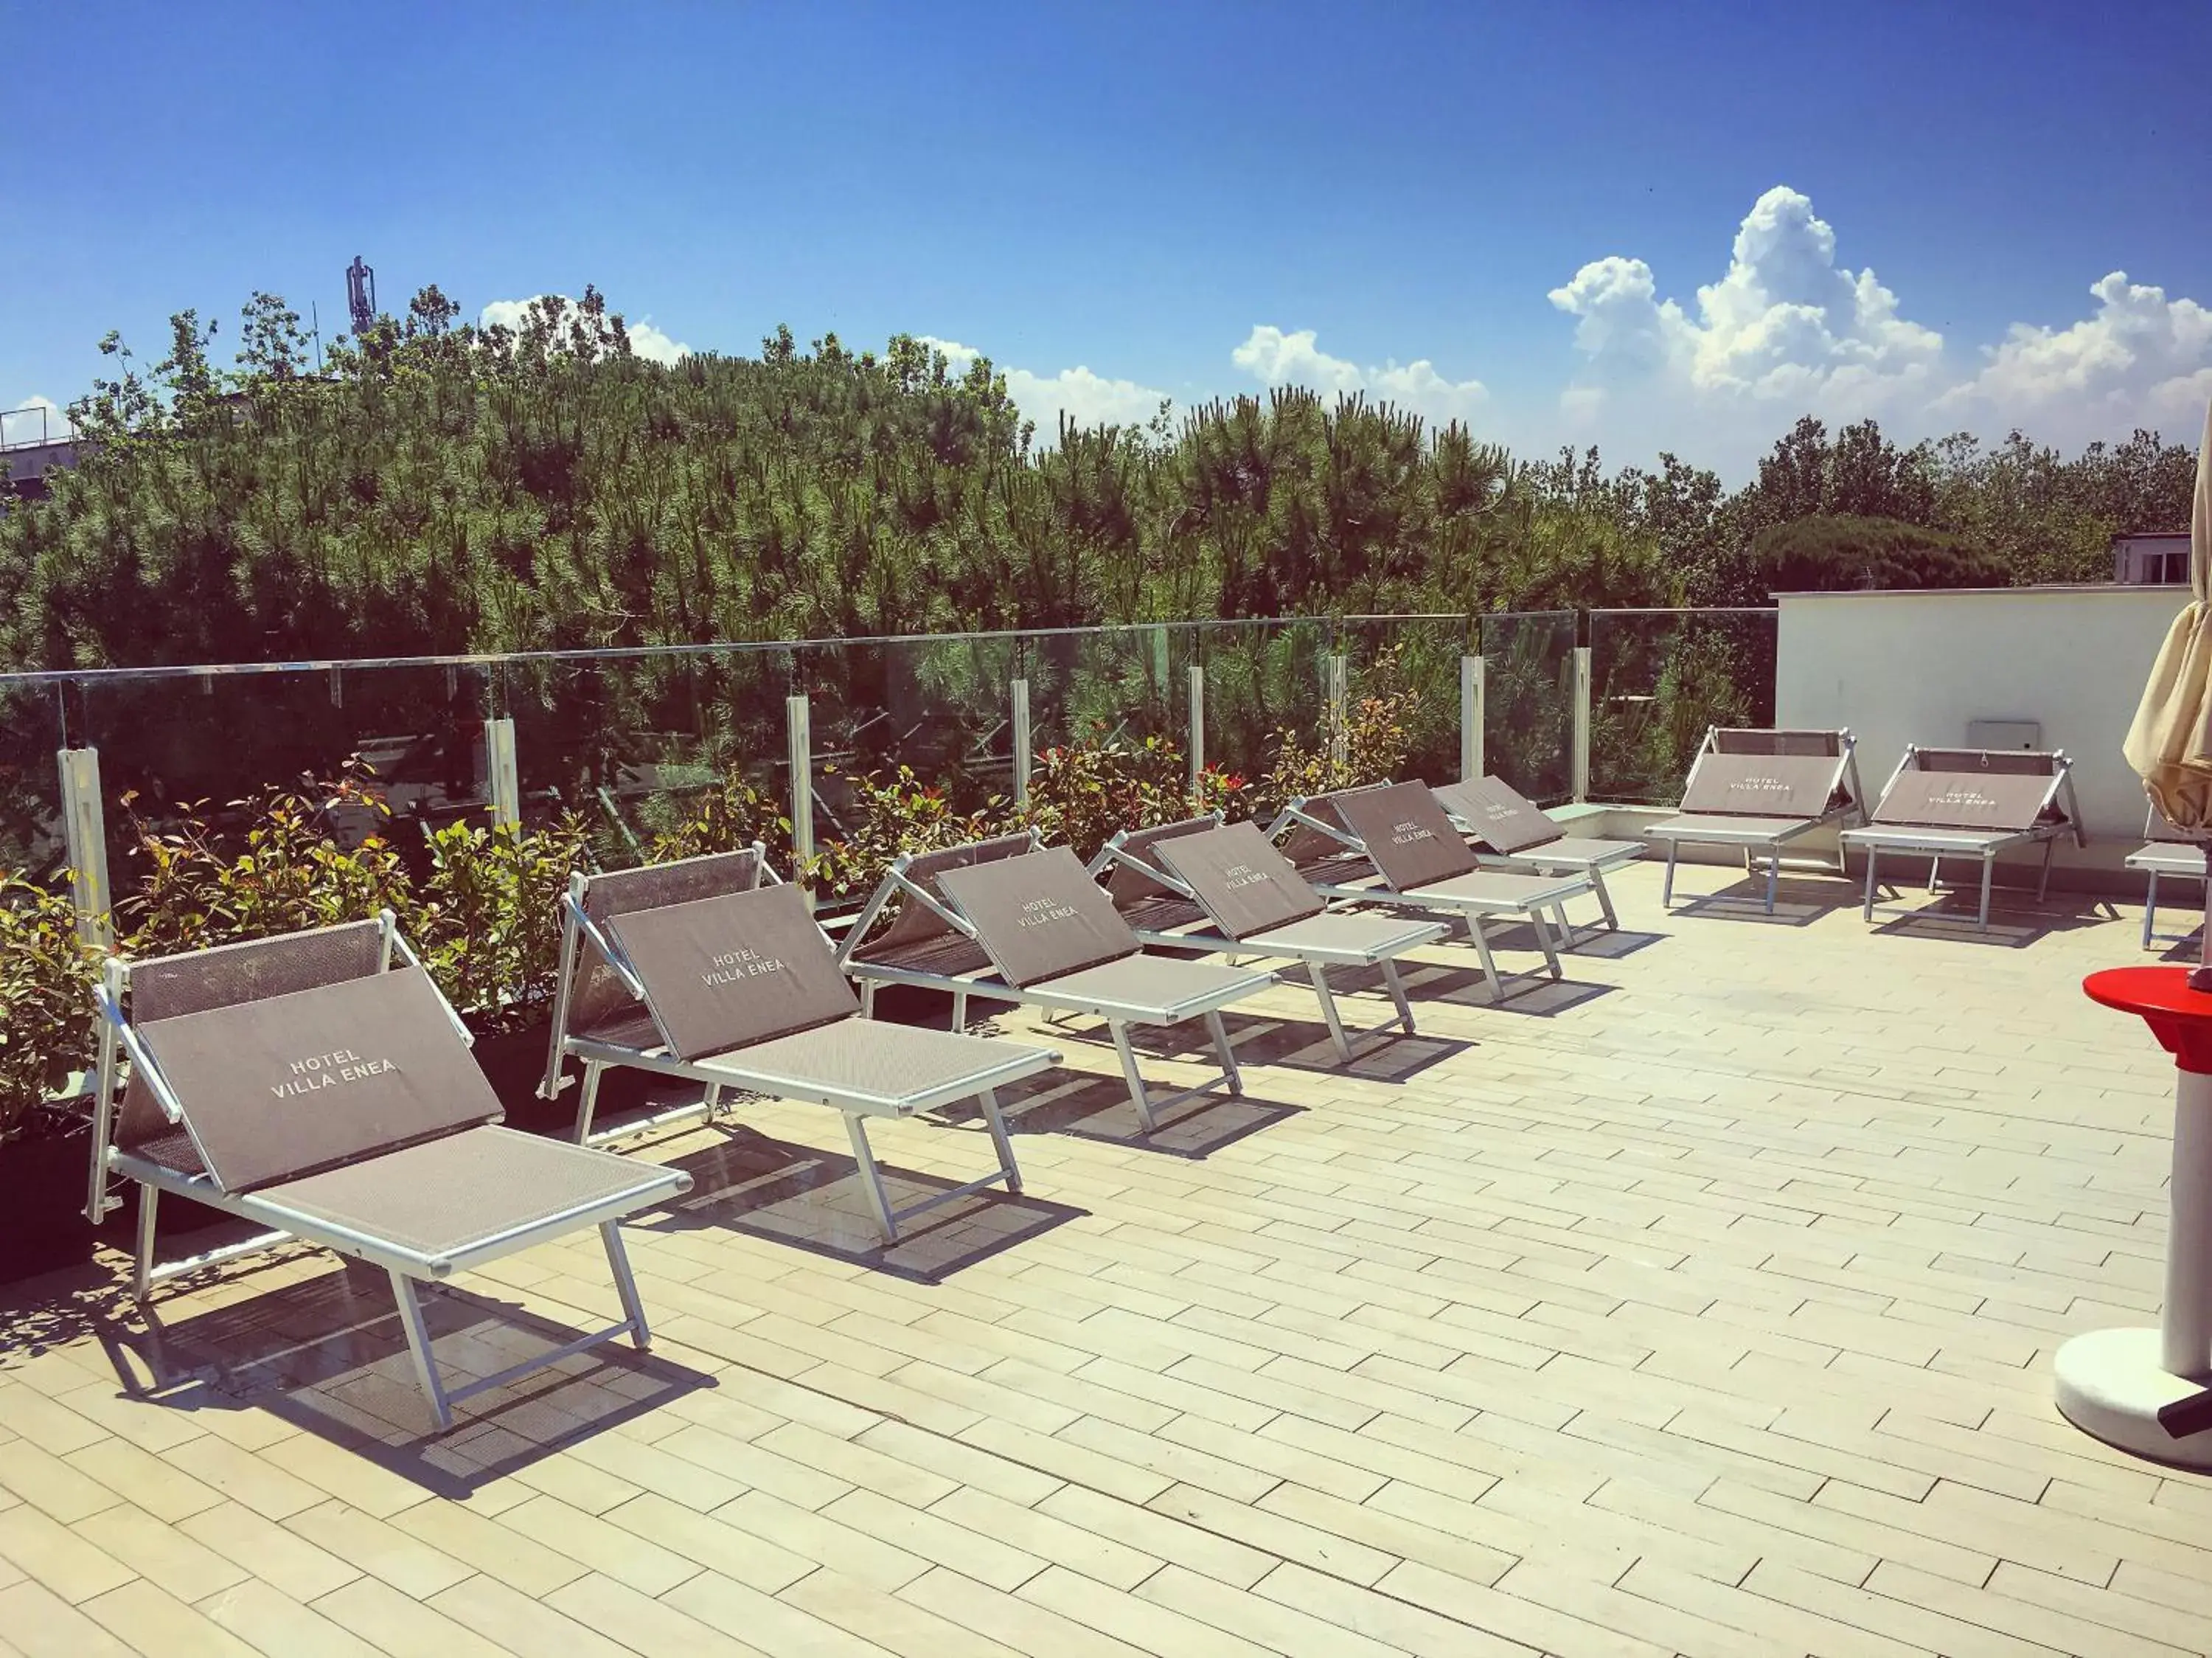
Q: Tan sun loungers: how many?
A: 9